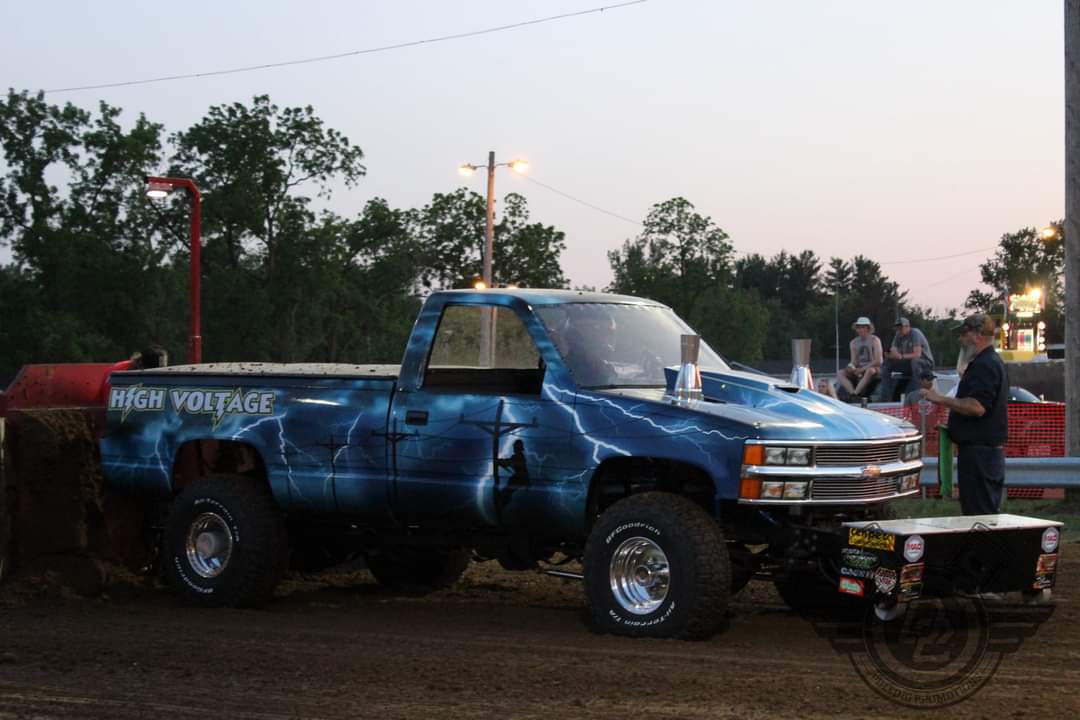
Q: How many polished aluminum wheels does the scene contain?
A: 2